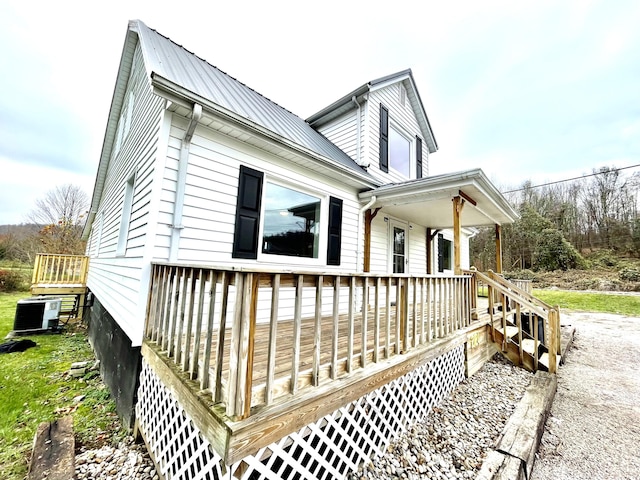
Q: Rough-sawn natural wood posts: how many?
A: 4